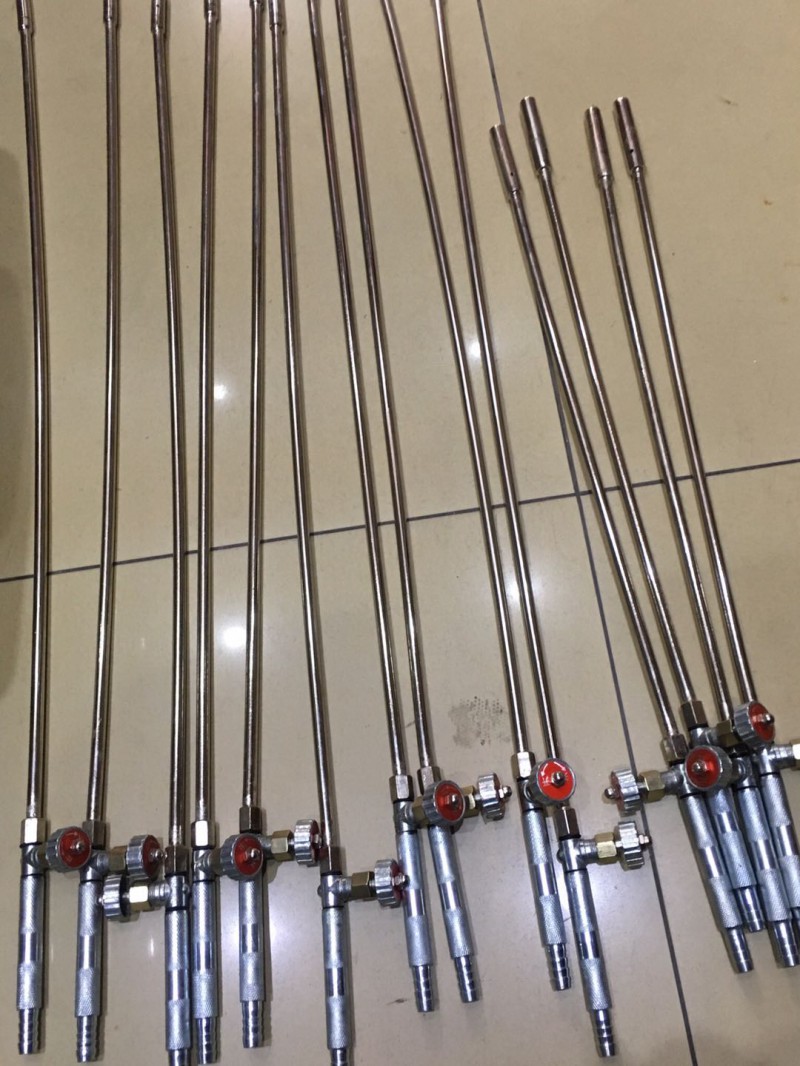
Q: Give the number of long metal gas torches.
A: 14